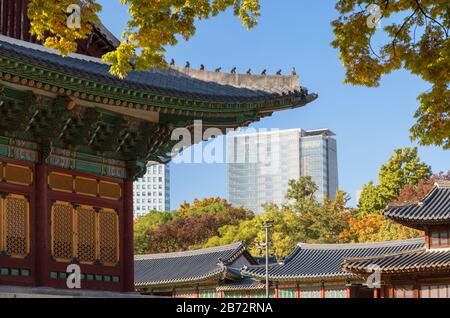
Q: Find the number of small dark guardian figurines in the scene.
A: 9